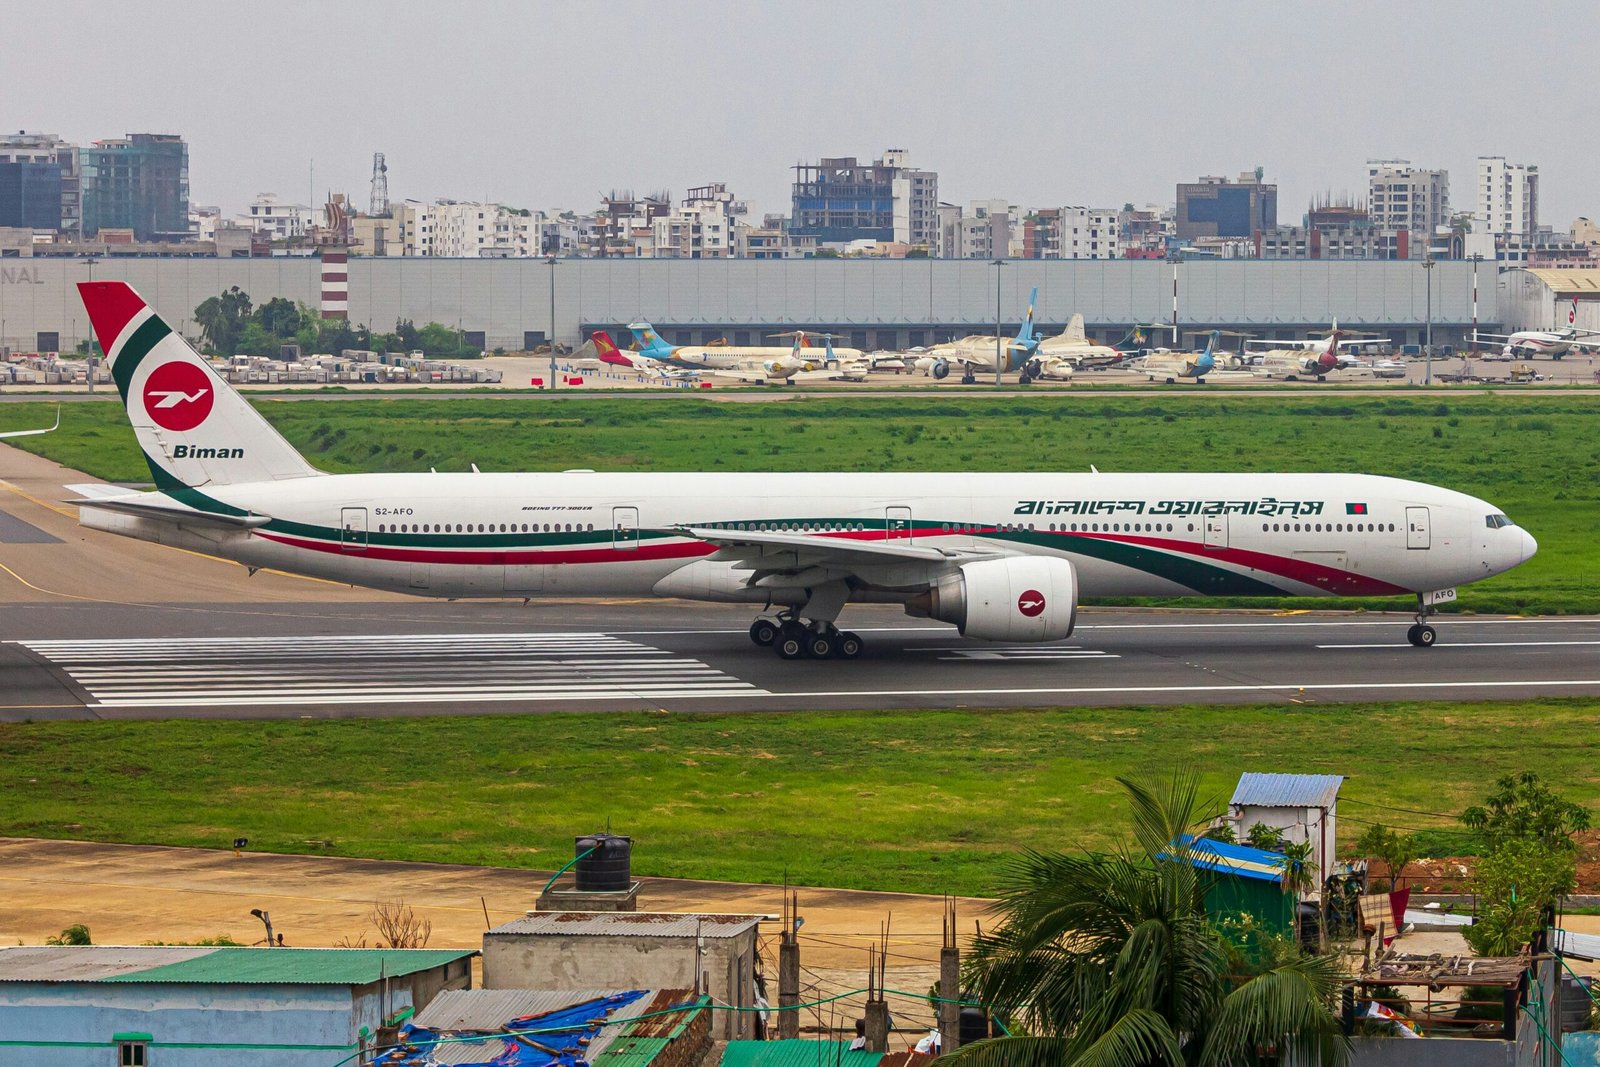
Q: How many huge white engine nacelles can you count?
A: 1